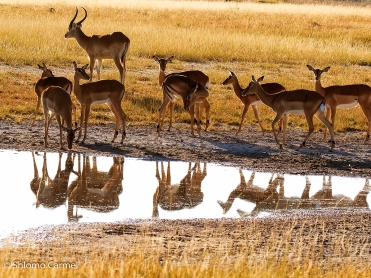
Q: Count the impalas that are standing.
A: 9